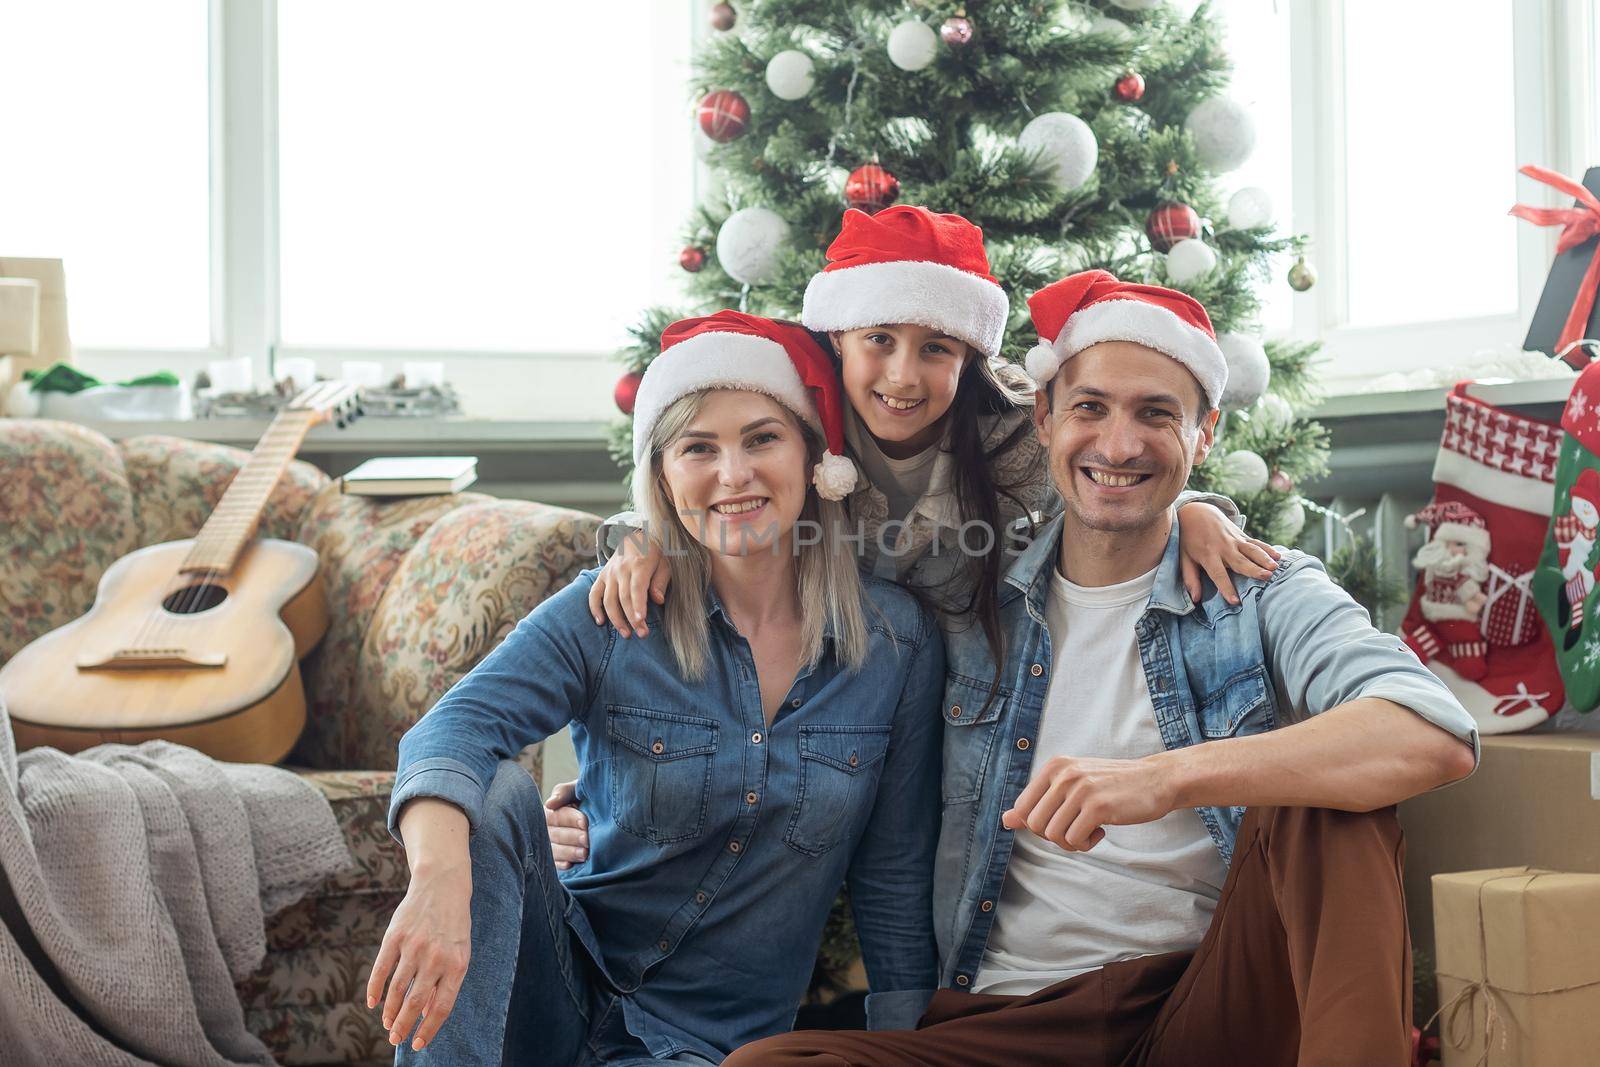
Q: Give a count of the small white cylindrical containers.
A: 4